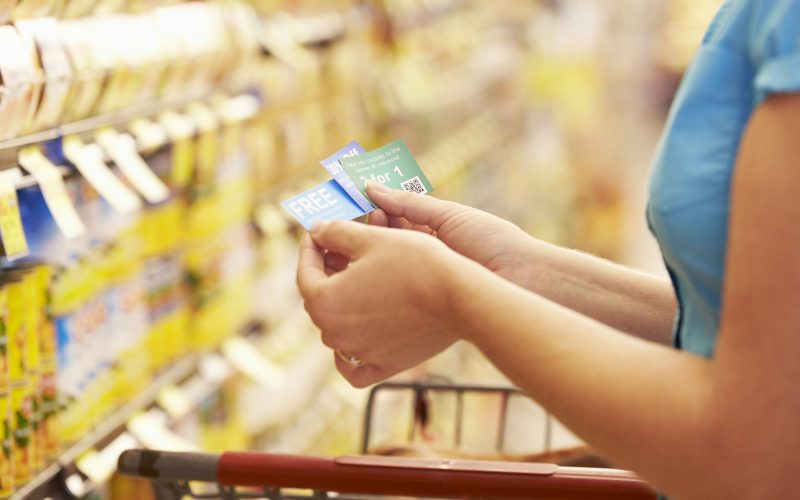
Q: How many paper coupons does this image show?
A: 3